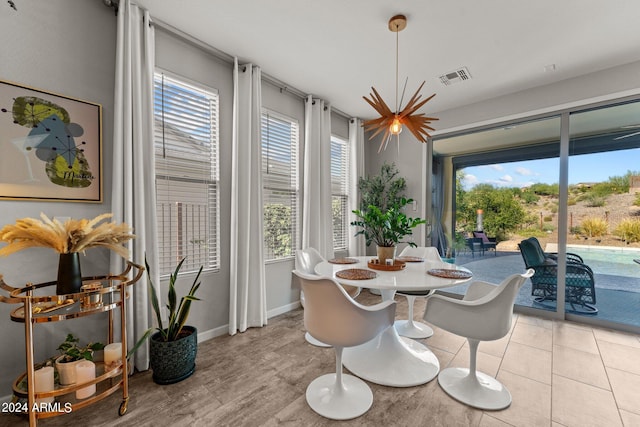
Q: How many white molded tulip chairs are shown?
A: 4